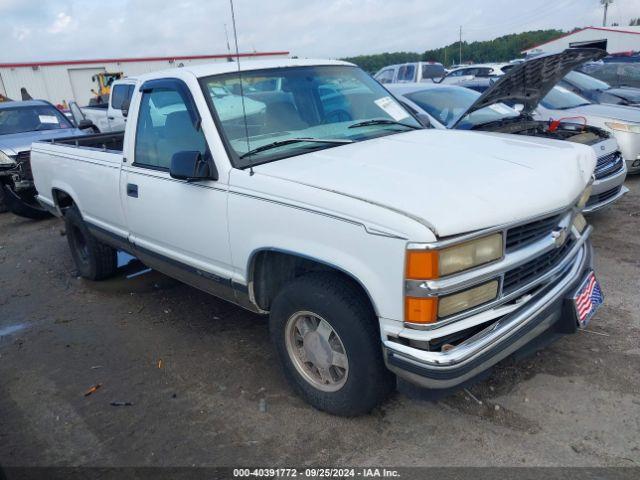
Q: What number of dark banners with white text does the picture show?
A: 1